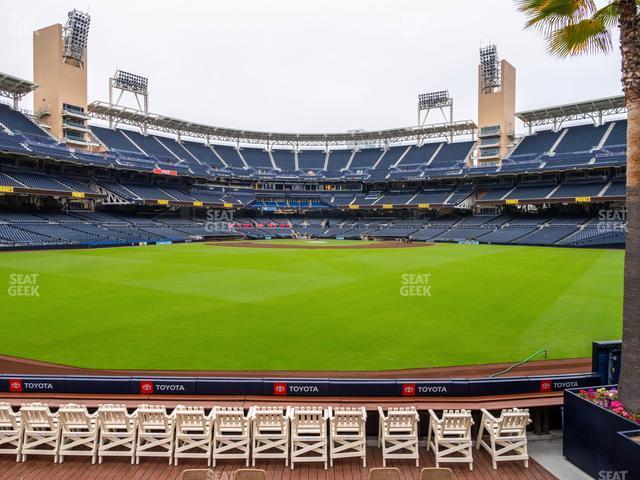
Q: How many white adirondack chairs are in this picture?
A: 13